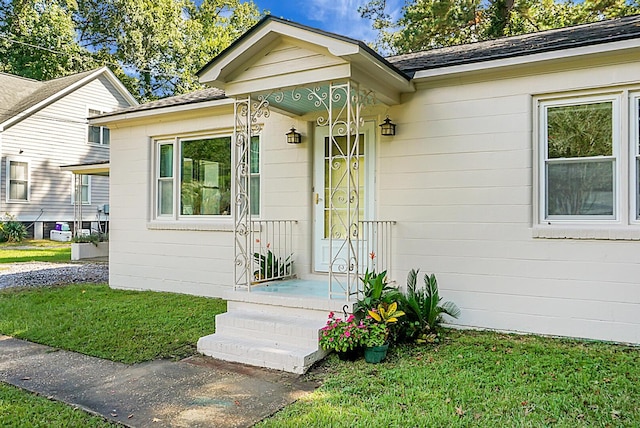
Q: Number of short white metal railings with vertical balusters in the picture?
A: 2